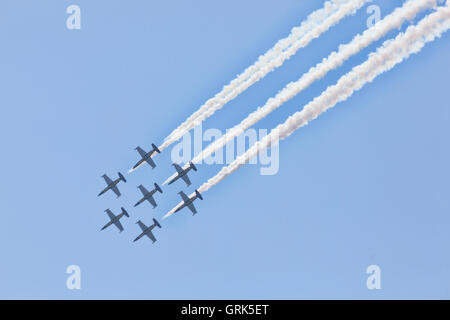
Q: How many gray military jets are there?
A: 7